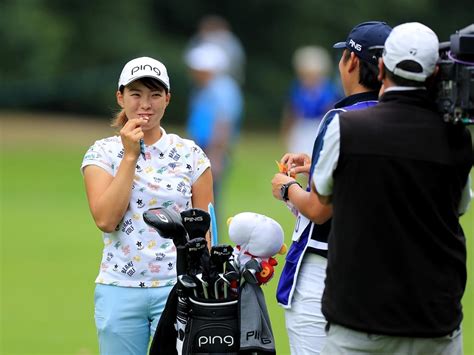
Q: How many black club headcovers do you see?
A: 4